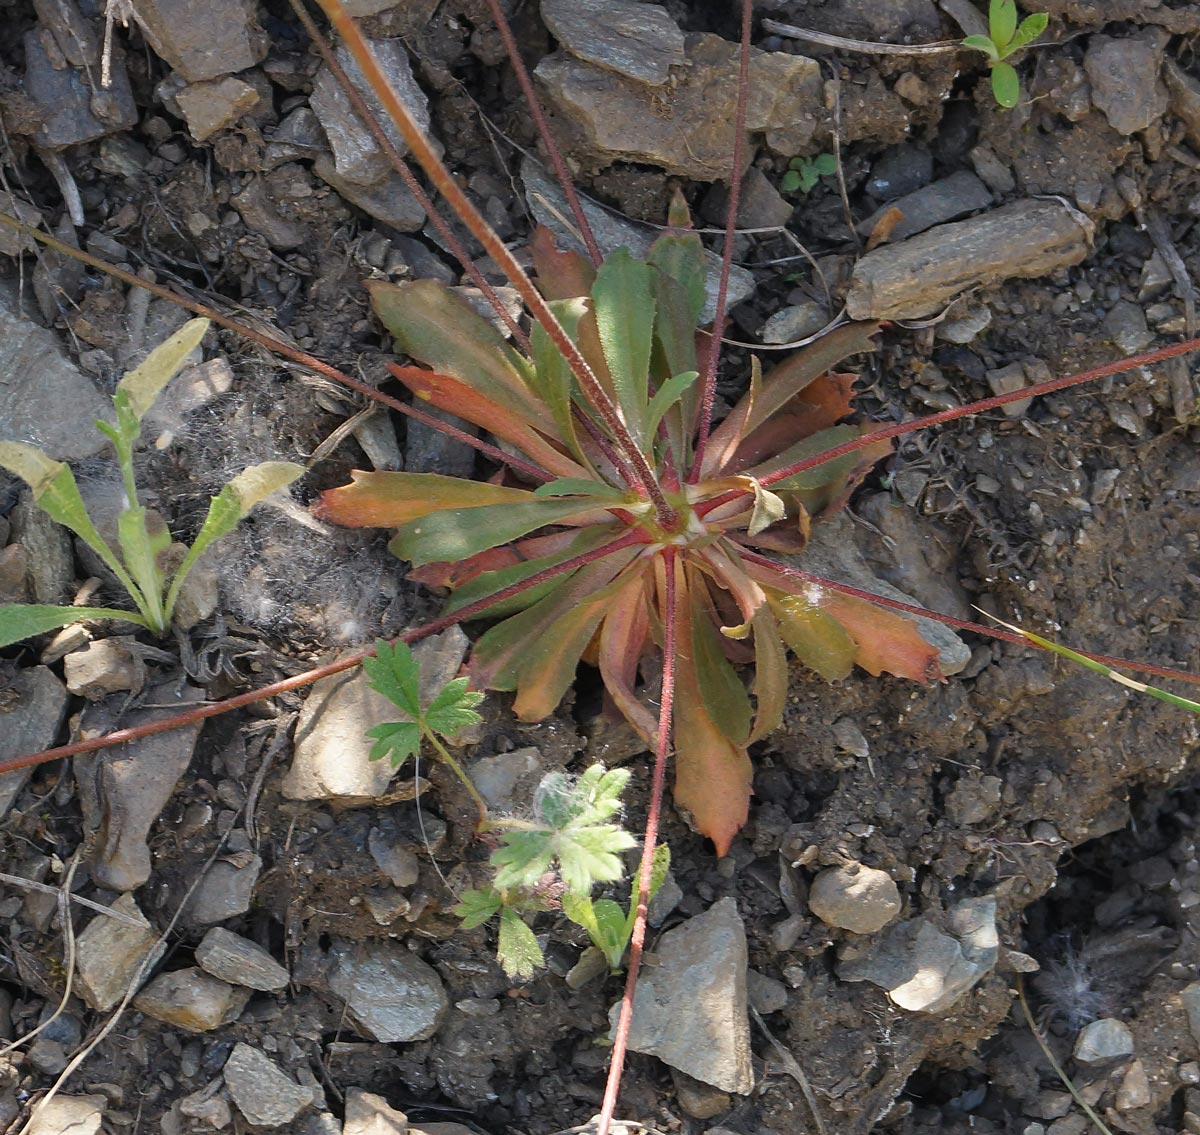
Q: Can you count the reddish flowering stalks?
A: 9